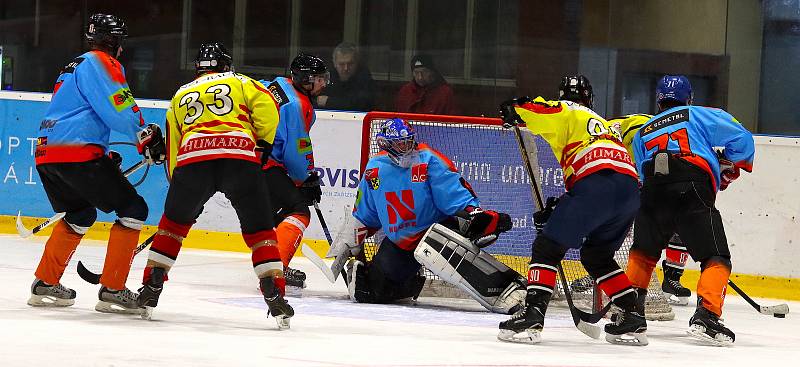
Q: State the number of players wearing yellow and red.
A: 3